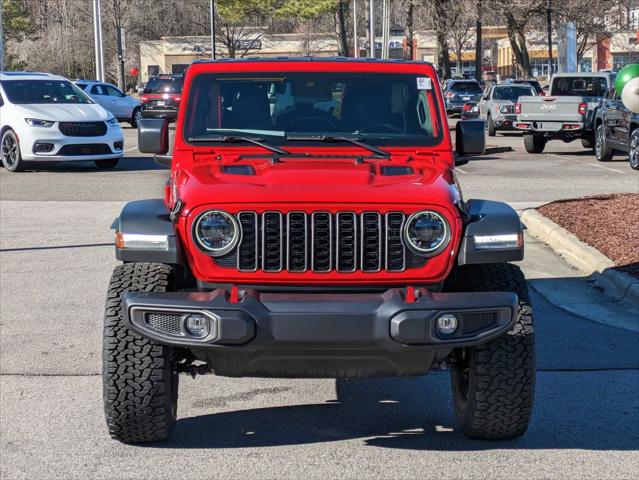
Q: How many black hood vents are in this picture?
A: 2